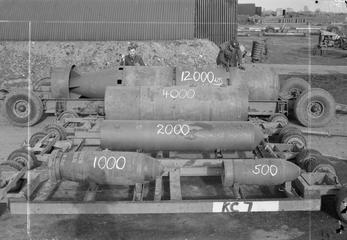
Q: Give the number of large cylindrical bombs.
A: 5